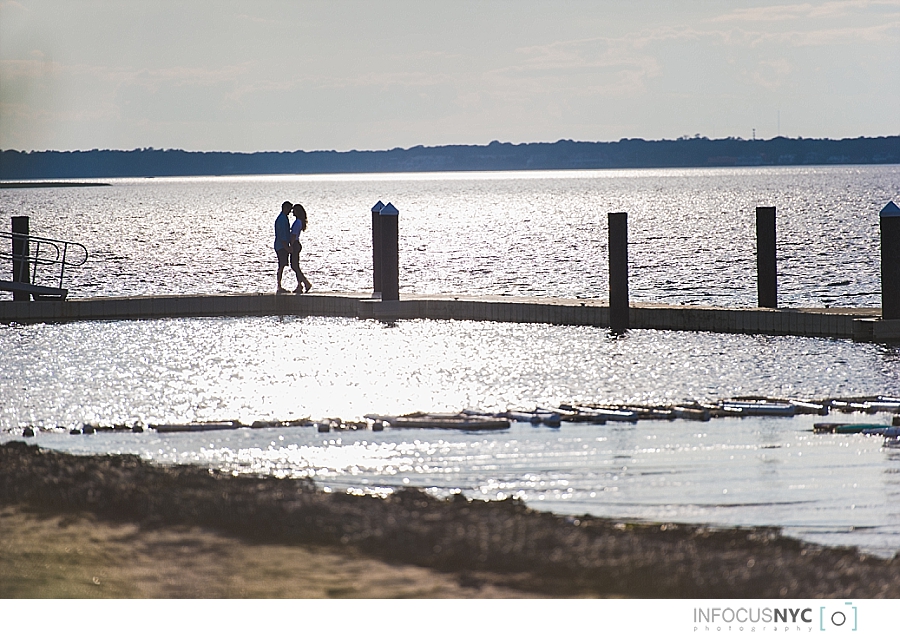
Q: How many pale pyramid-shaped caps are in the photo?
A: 3